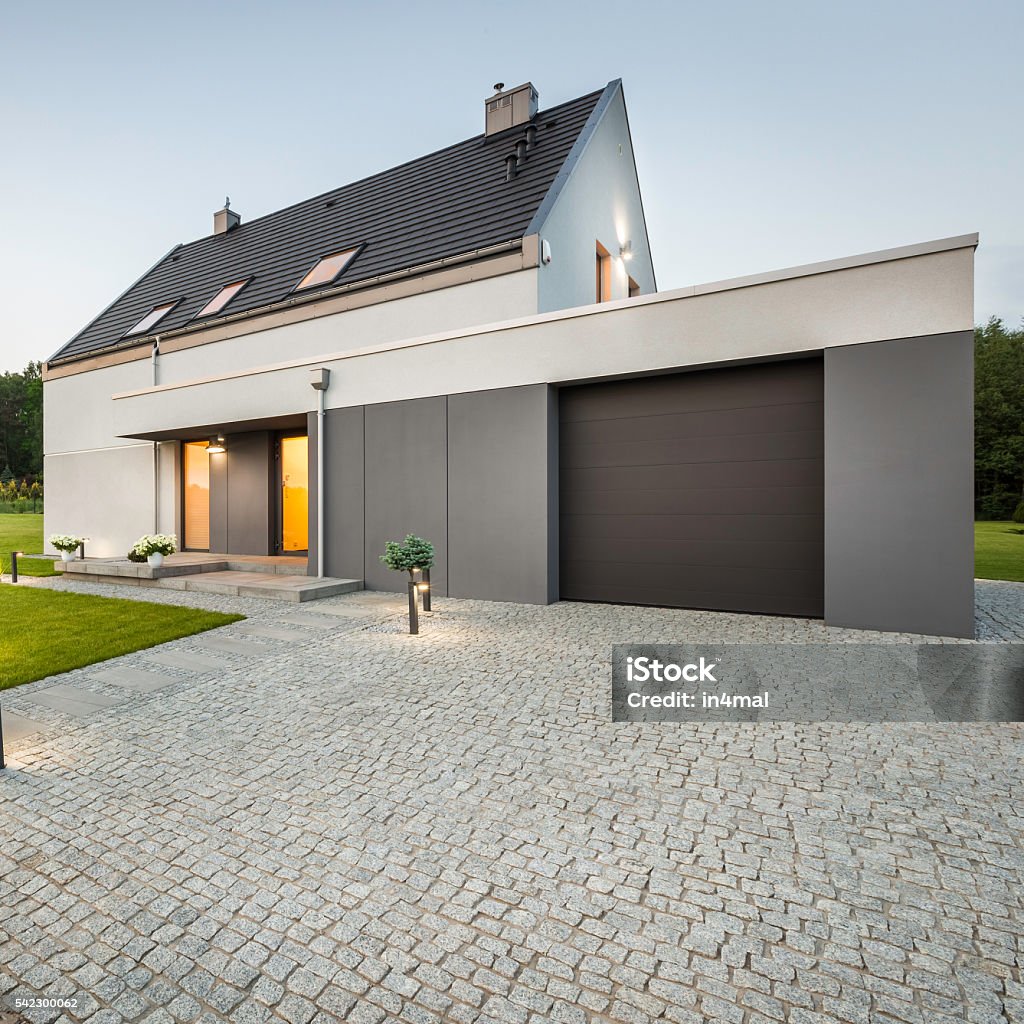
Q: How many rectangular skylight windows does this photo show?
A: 3